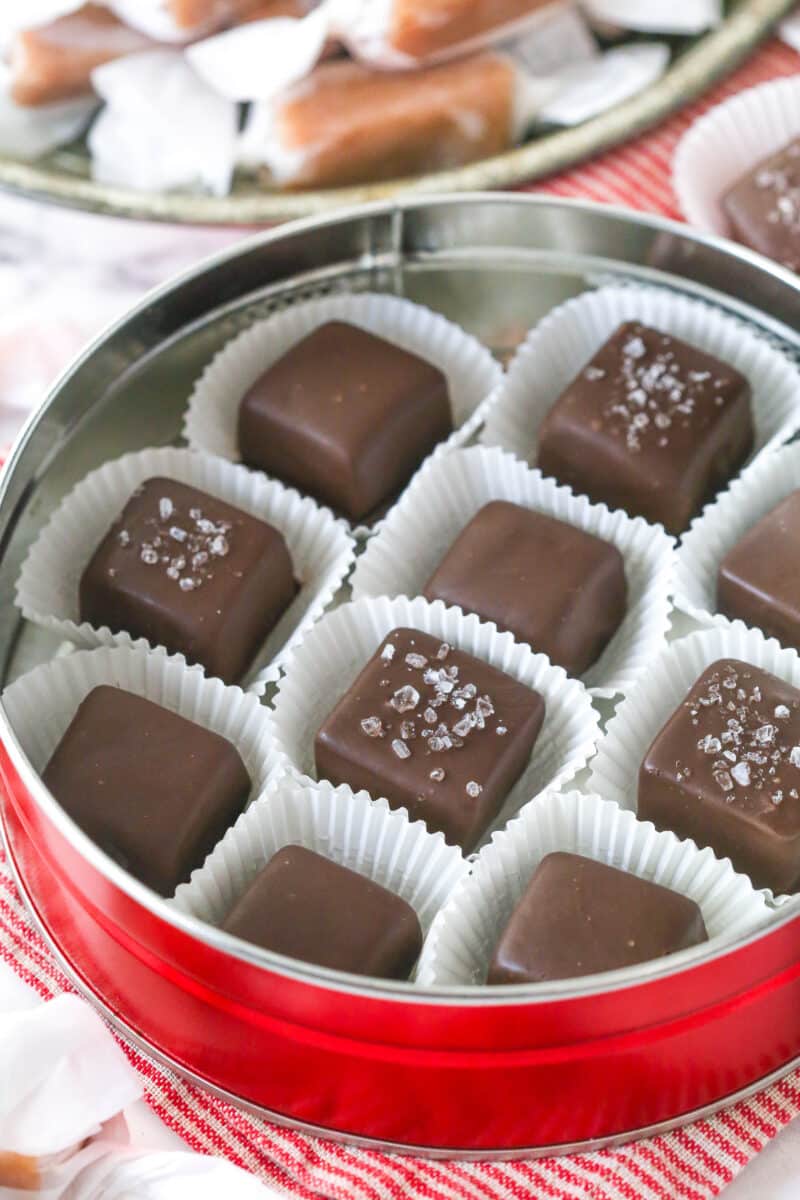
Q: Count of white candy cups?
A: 11